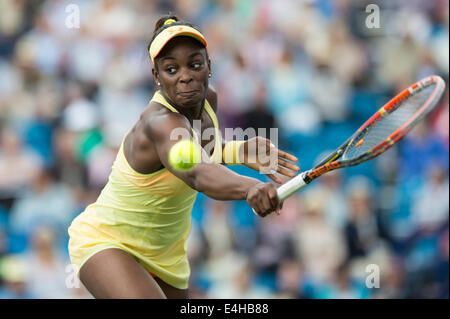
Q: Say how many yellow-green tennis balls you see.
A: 1